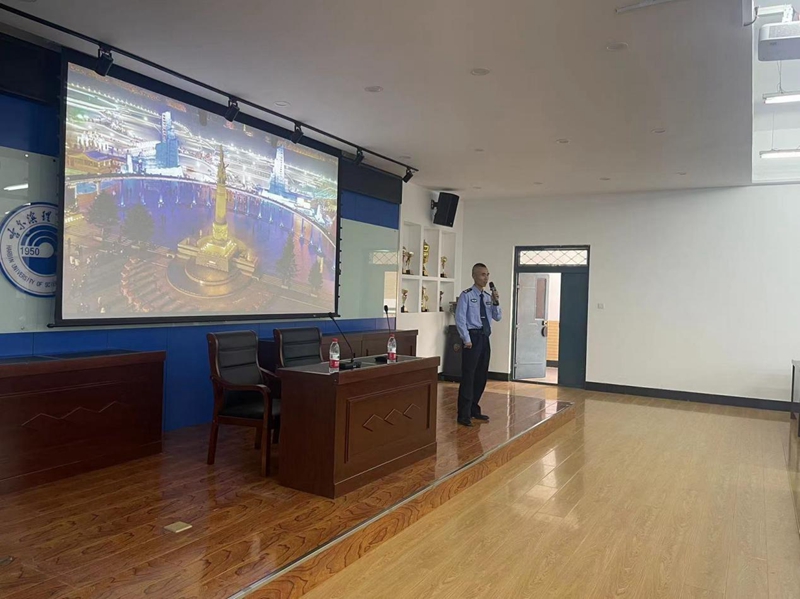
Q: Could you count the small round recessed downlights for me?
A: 12